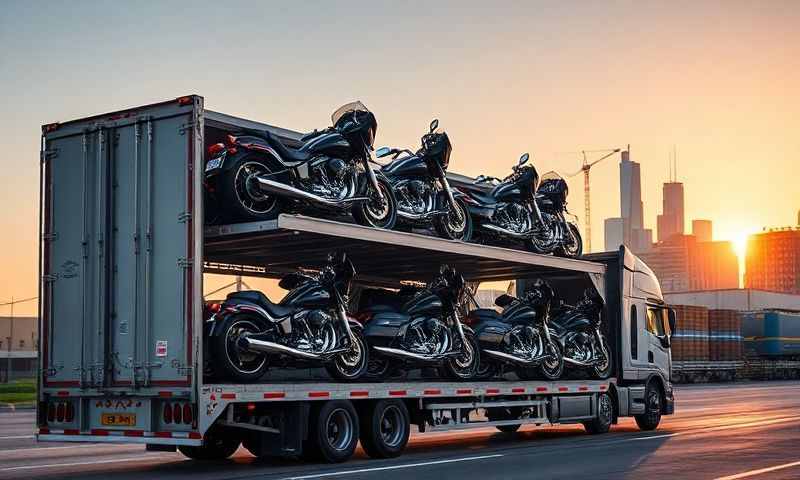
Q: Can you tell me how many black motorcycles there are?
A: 8